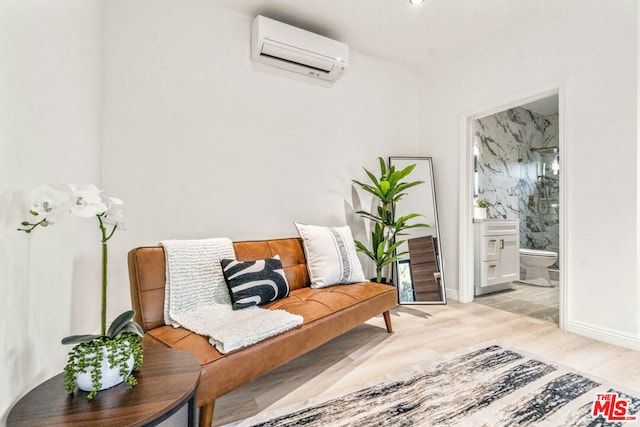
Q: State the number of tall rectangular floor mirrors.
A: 1